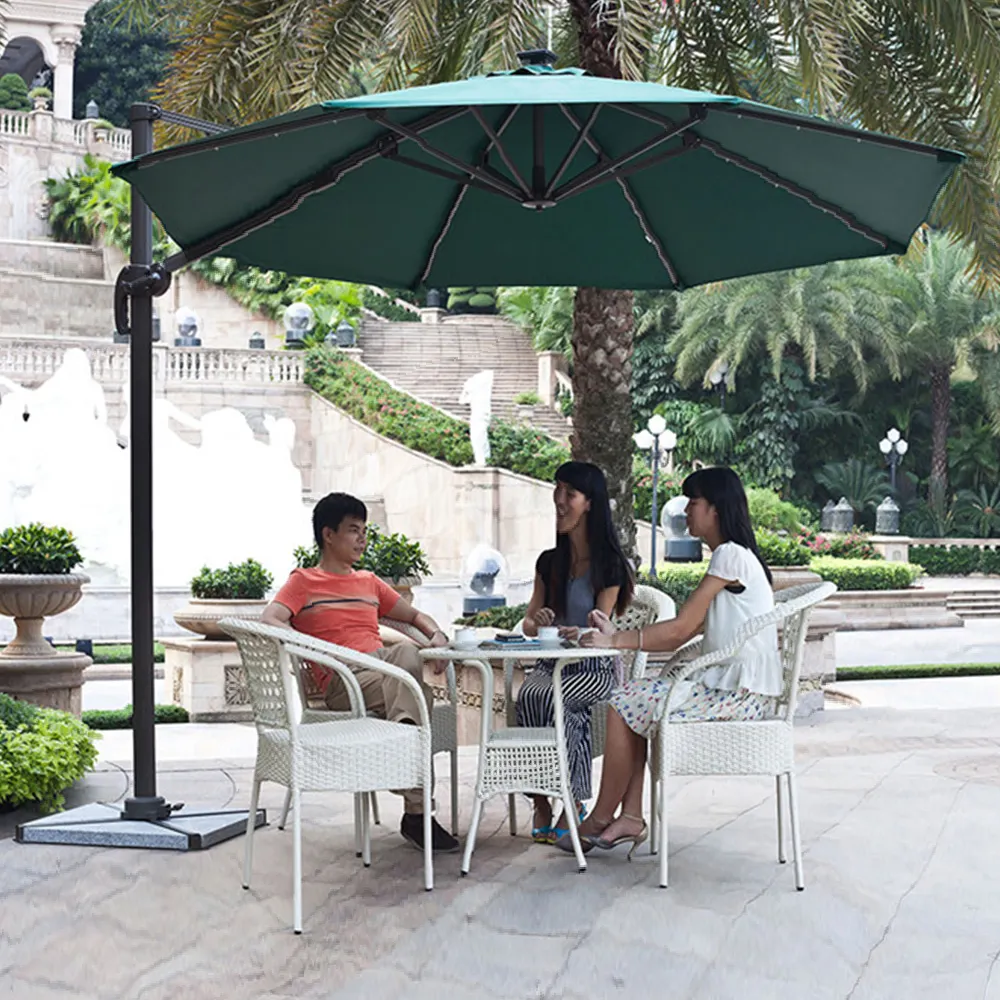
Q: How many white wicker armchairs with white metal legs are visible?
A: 4